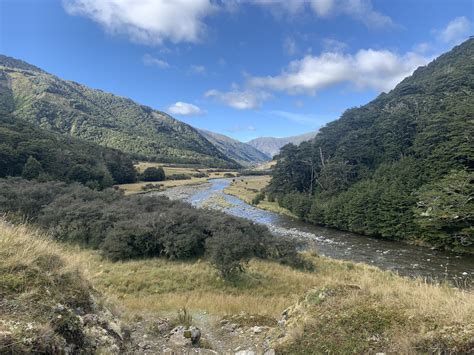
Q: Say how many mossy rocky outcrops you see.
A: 2